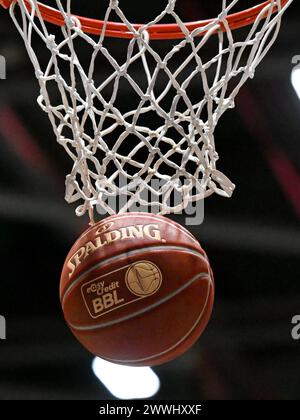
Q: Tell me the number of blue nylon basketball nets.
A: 0